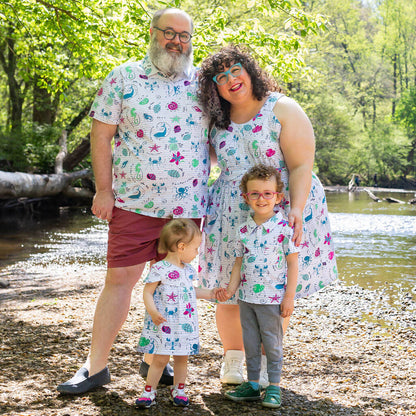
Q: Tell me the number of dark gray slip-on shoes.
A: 2